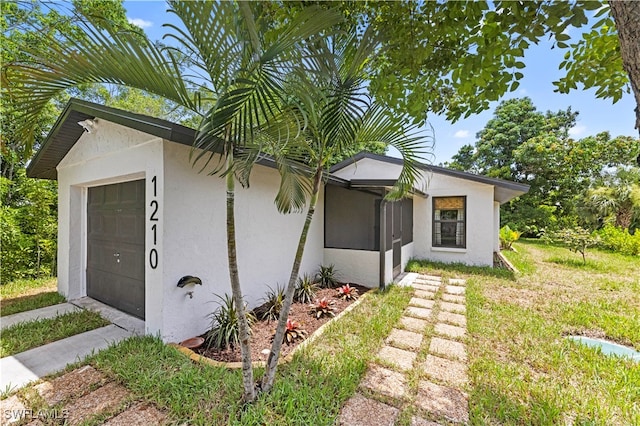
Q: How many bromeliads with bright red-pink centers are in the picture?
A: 3